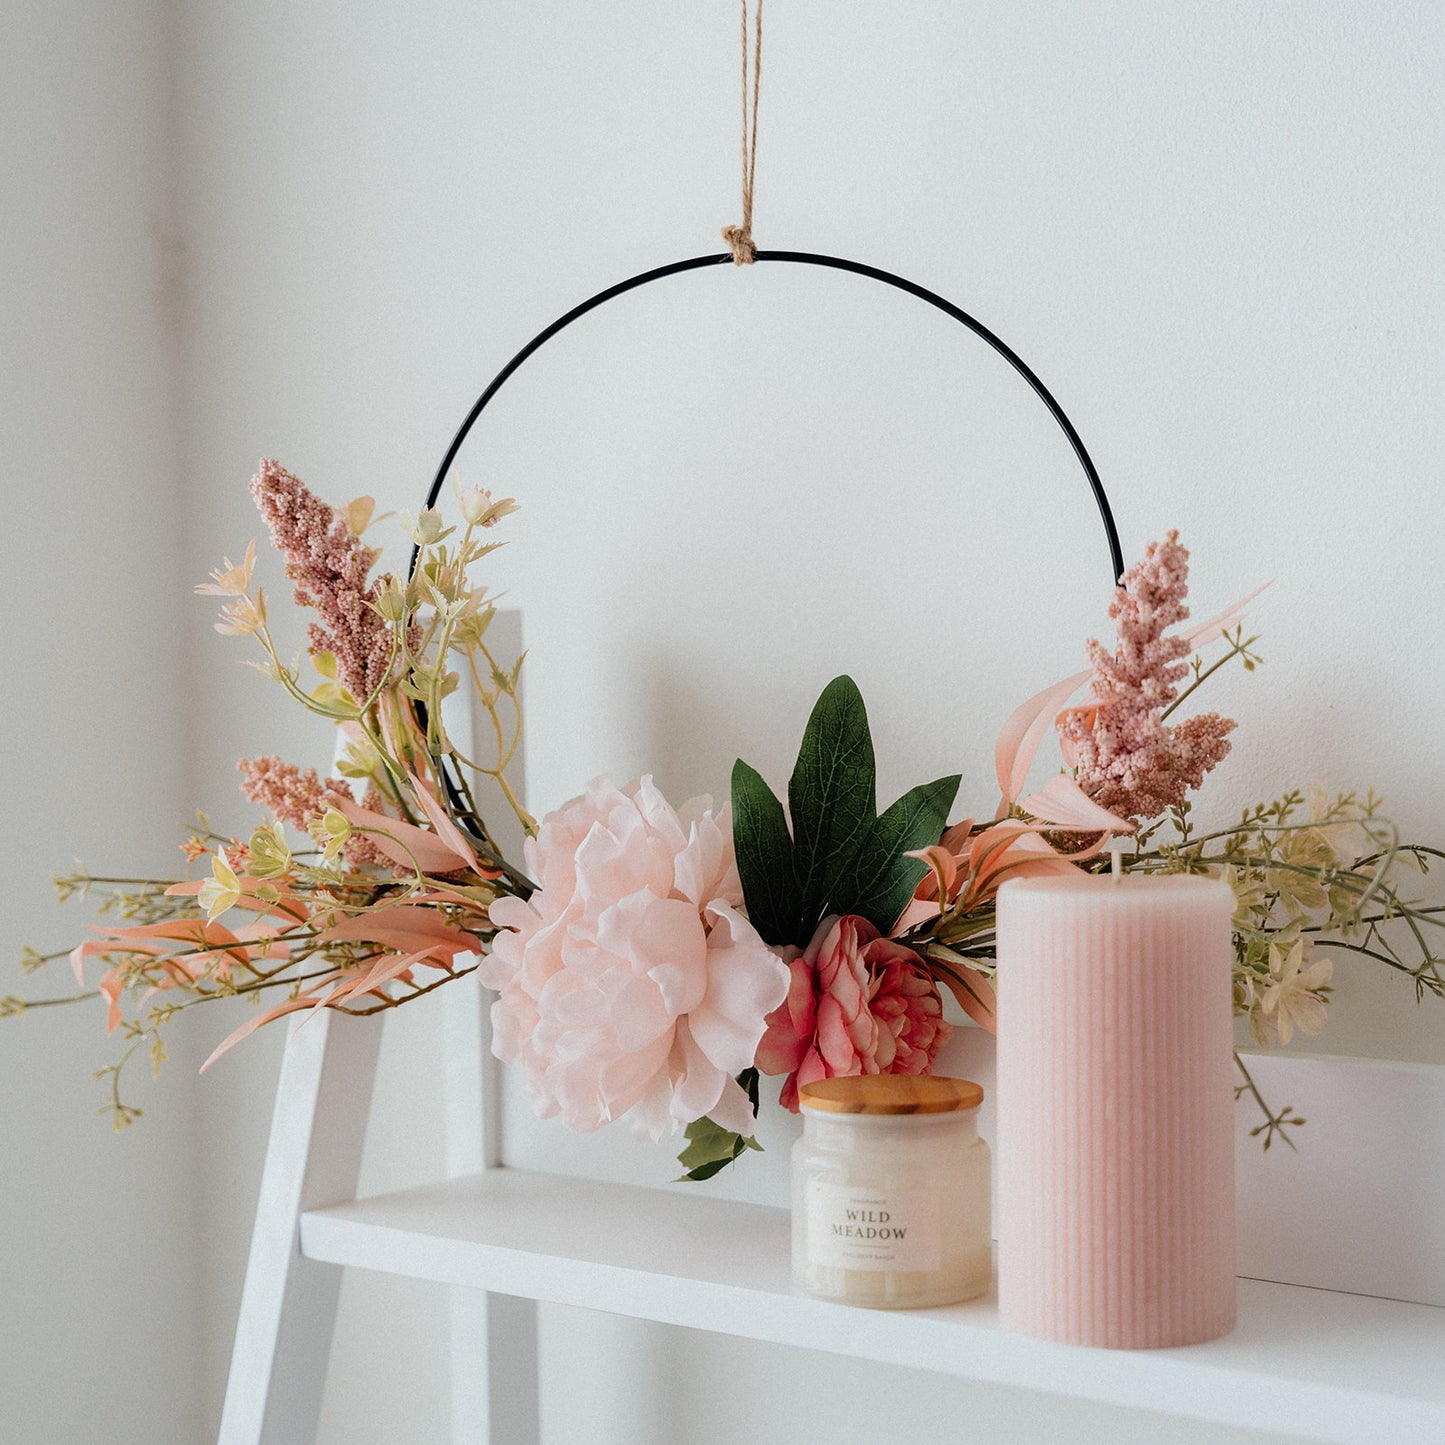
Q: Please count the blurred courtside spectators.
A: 0